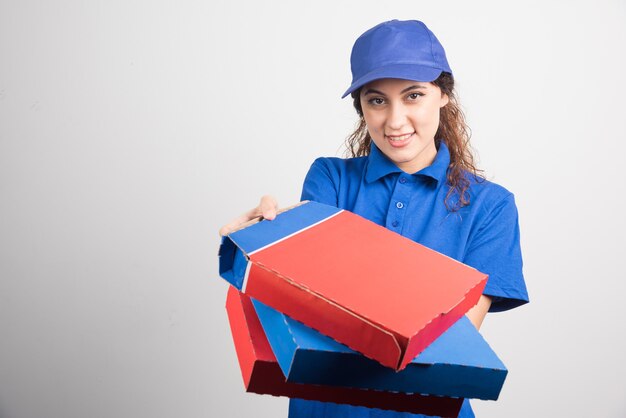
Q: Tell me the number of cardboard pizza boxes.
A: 3